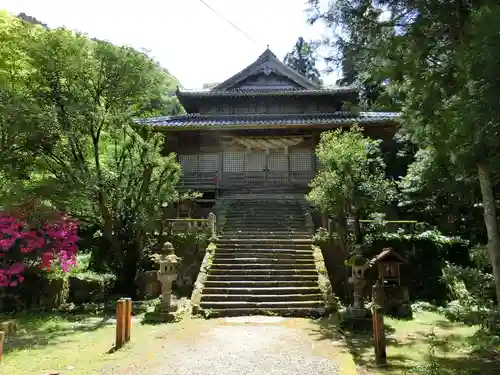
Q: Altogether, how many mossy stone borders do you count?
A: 2